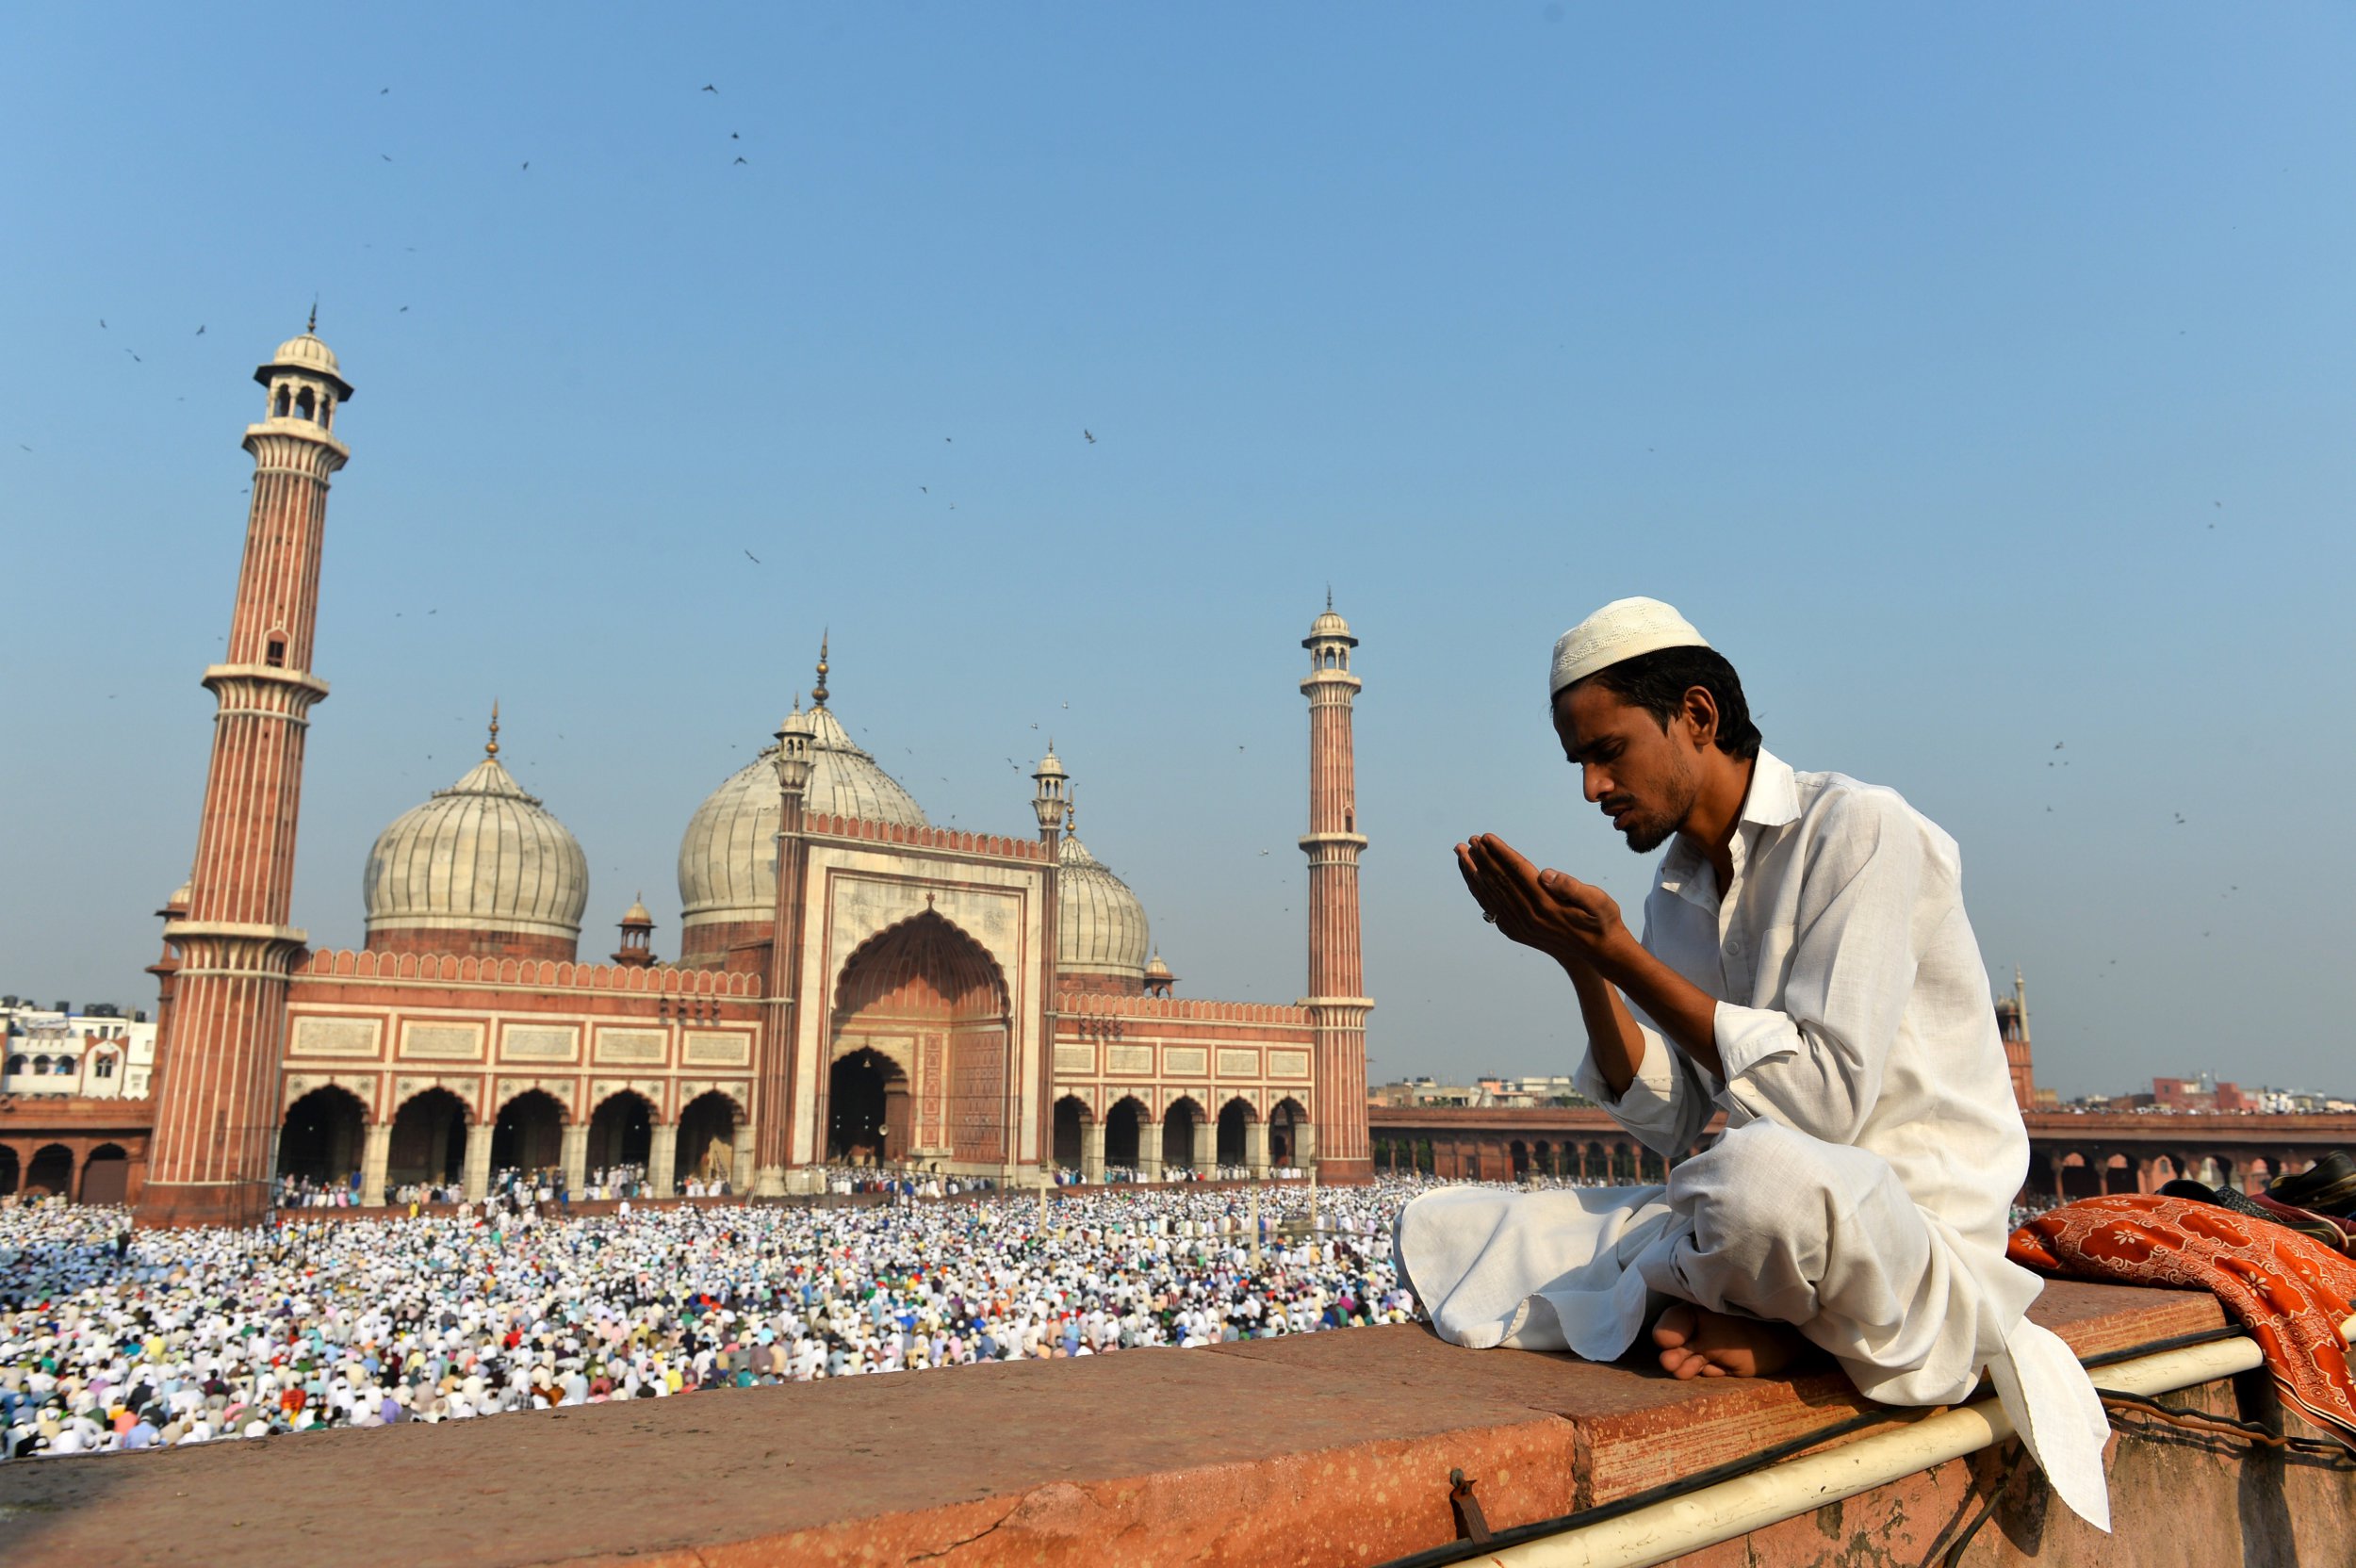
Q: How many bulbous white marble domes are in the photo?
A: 3